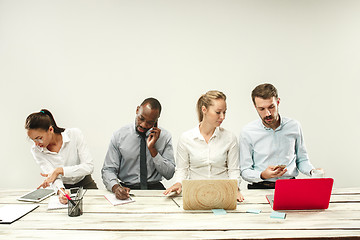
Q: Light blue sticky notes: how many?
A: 3